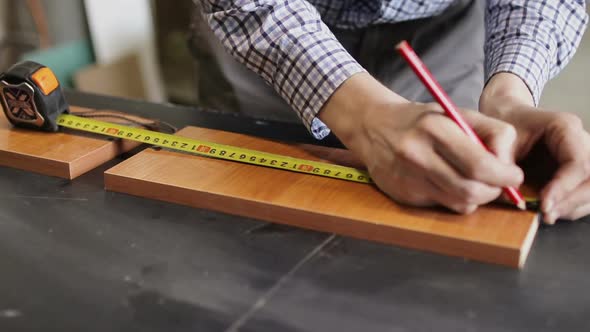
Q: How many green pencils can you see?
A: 0